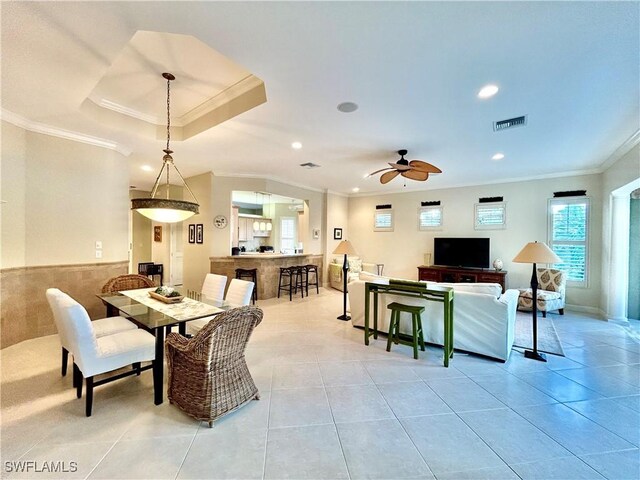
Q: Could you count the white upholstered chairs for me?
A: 4